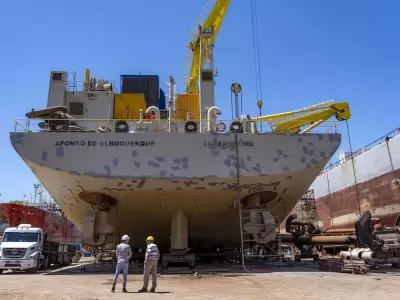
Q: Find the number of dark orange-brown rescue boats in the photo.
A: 0